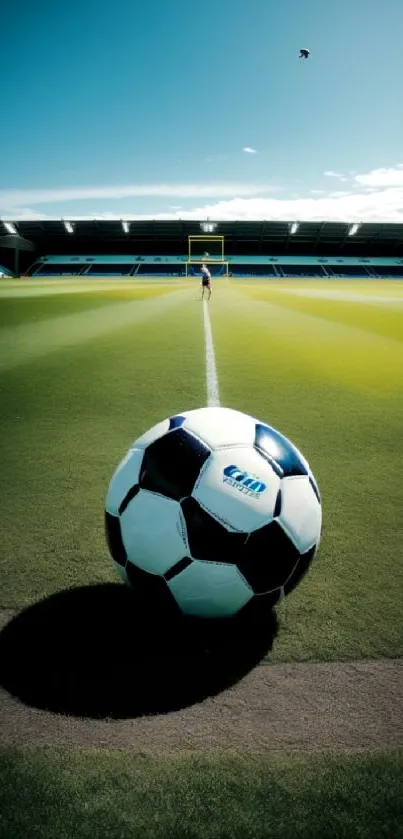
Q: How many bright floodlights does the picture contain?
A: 6